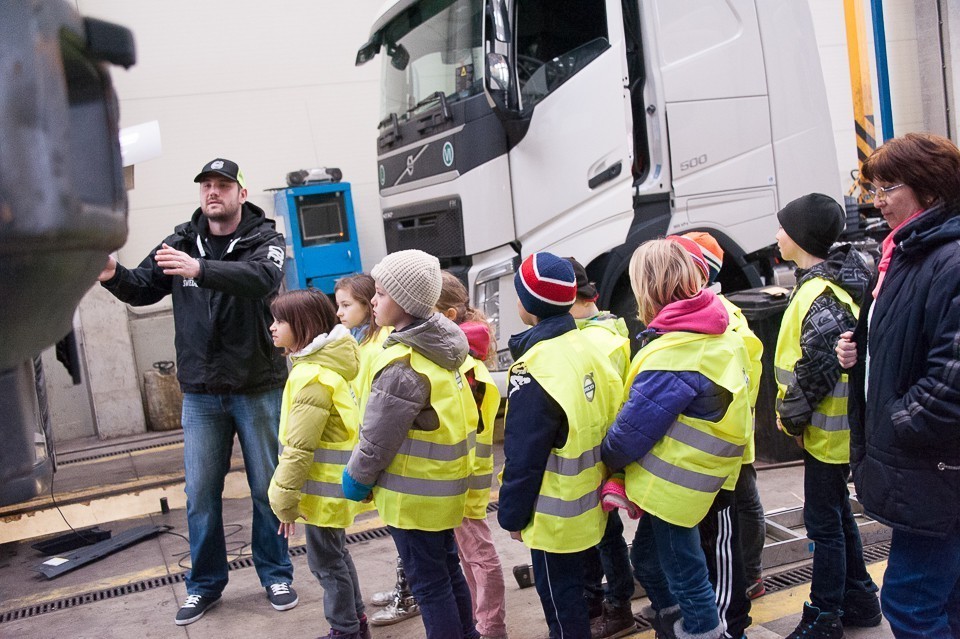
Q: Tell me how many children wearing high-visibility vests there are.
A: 10